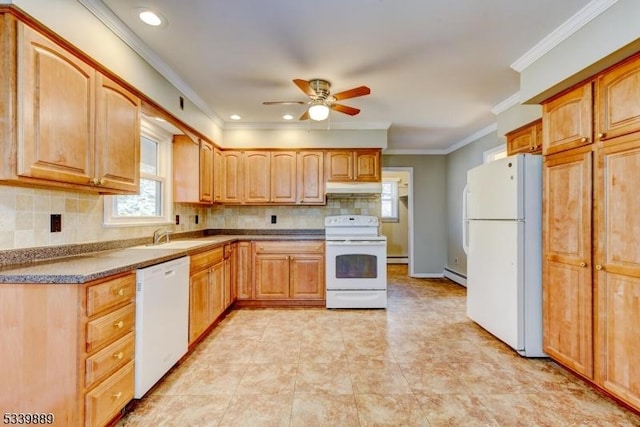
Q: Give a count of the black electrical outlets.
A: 4